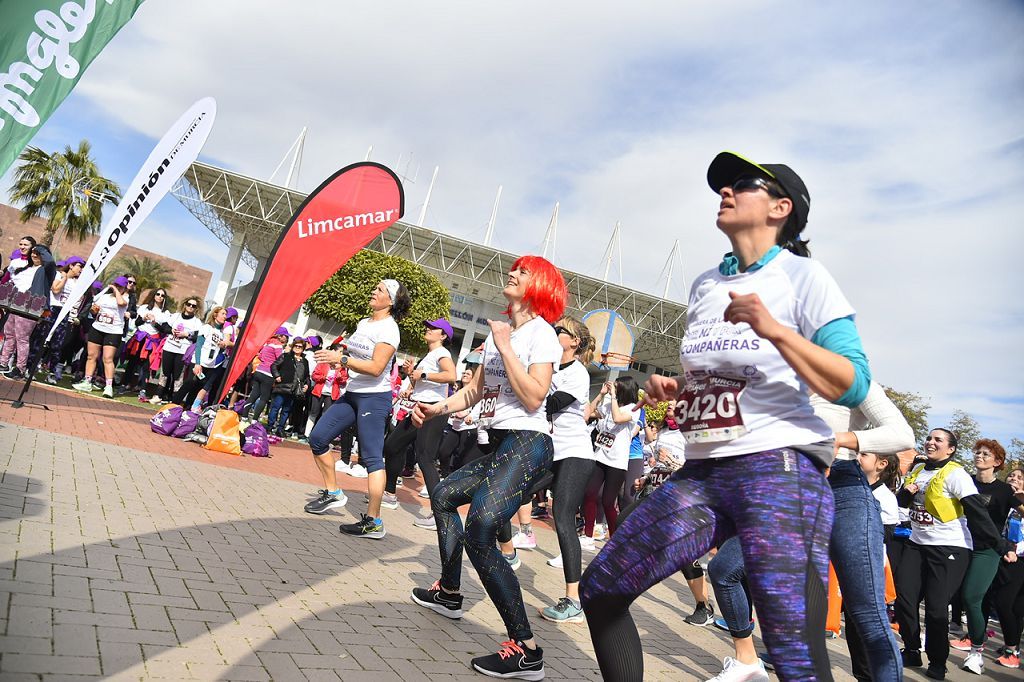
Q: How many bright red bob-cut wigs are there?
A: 1